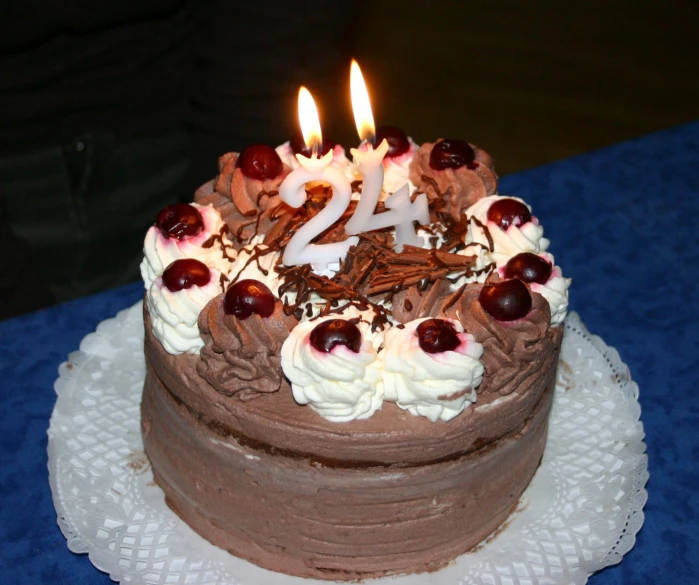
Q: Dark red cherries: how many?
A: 12